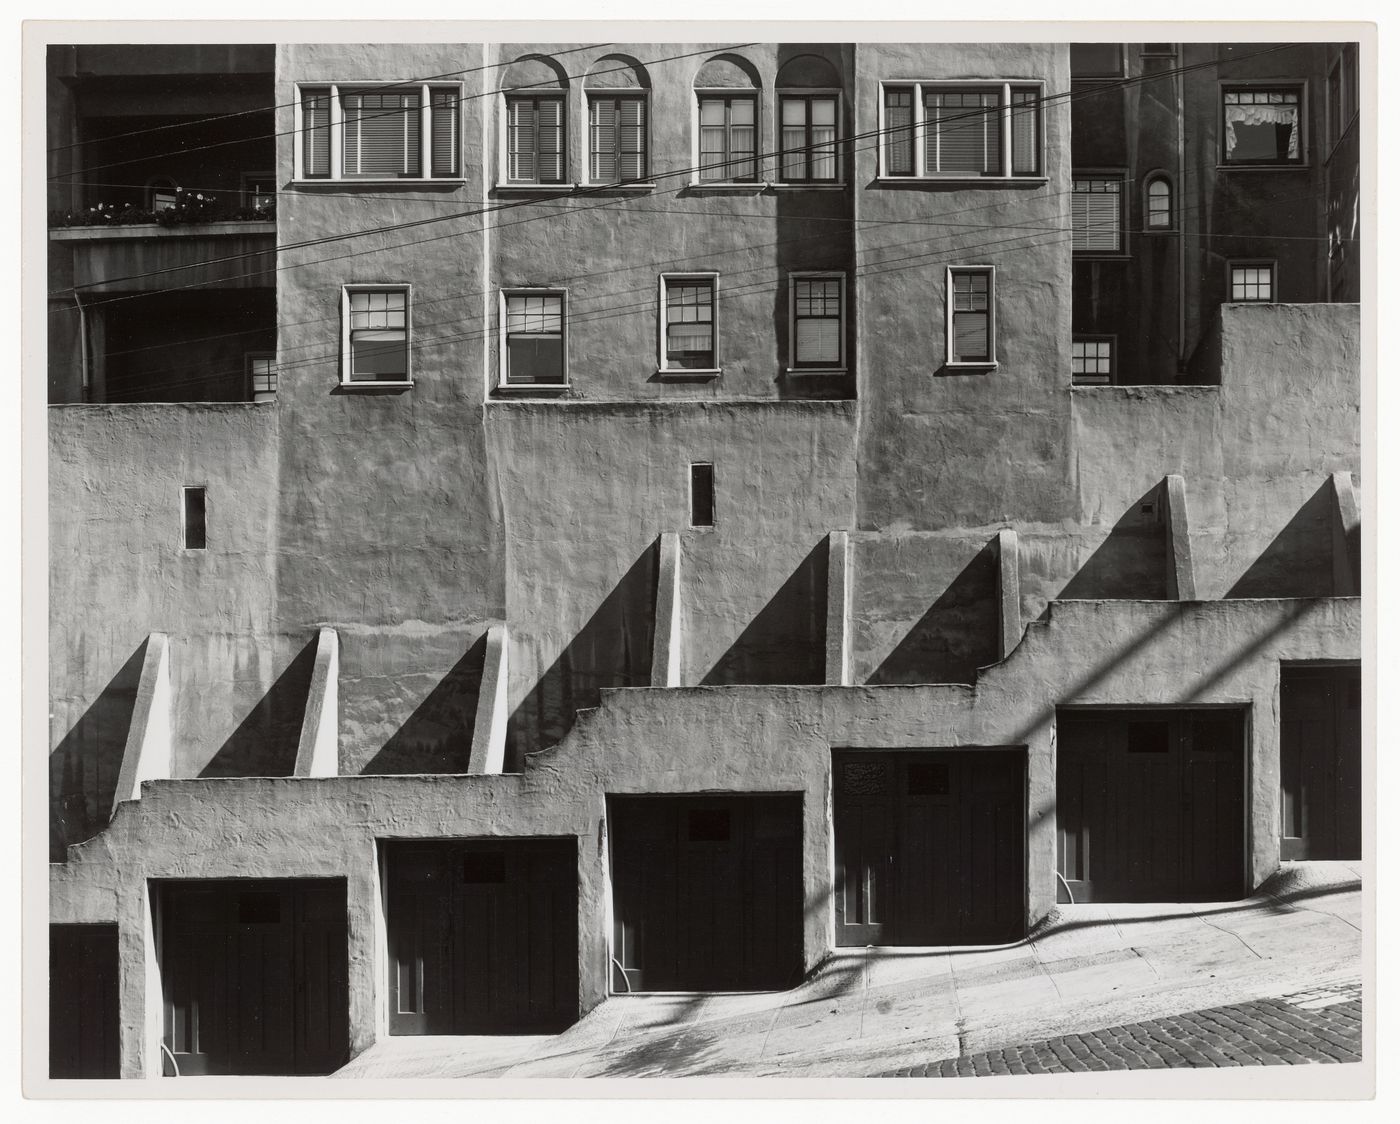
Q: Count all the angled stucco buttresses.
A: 8